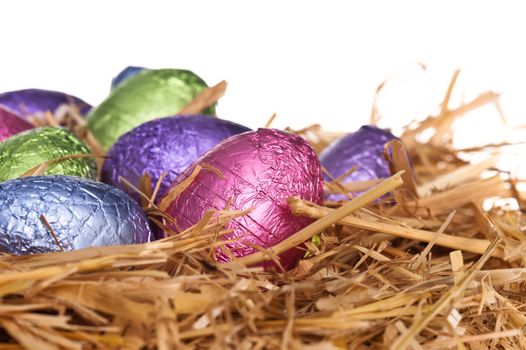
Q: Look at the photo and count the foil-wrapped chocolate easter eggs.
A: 9